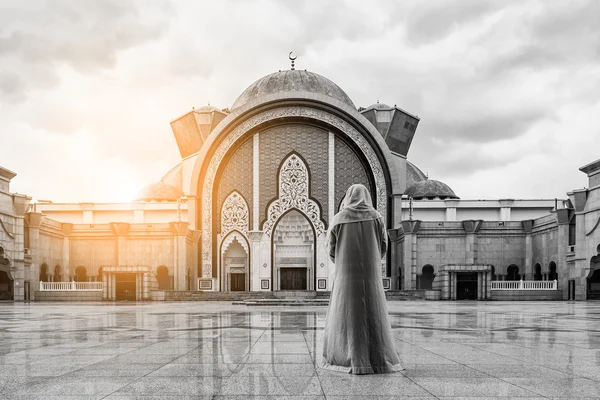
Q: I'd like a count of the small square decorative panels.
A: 4